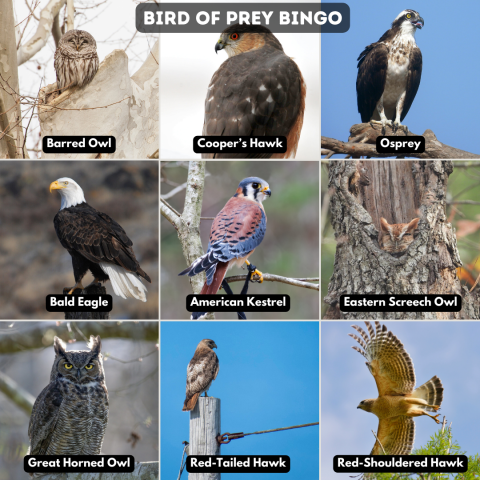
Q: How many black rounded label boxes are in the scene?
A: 9